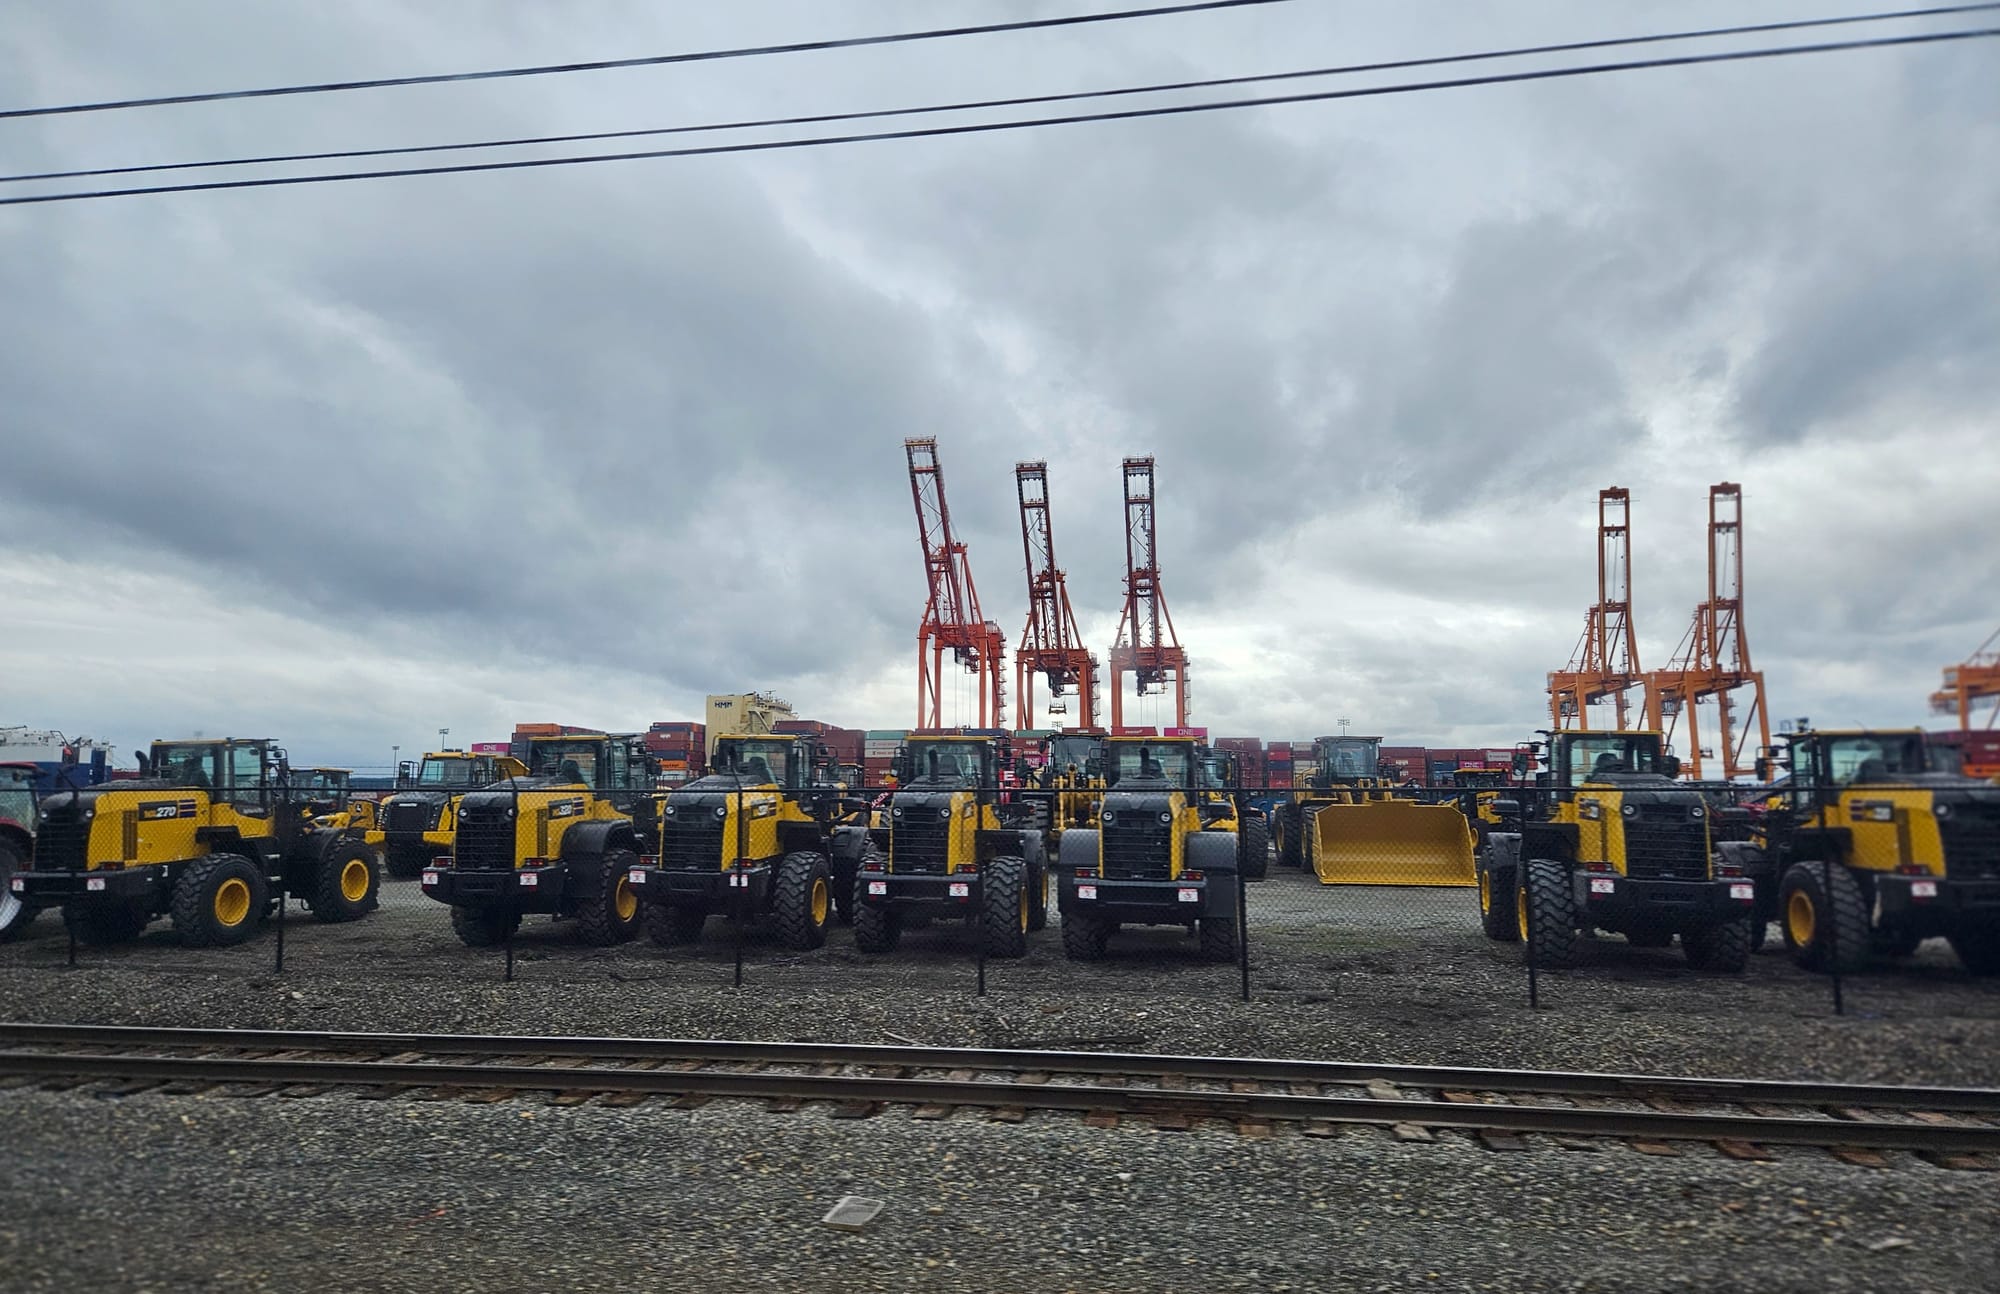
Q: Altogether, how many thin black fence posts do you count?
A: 8